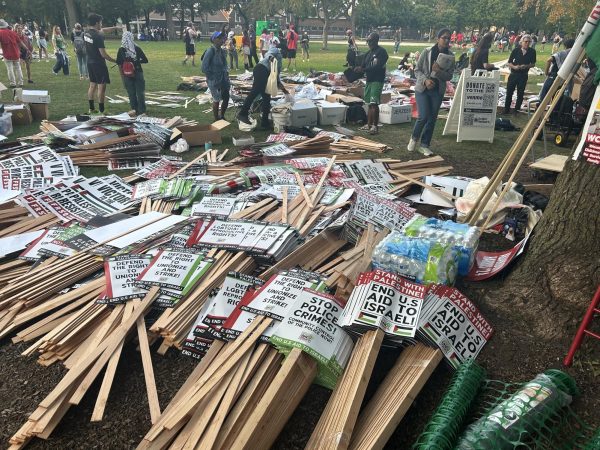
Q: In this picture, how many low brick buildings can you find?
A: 1